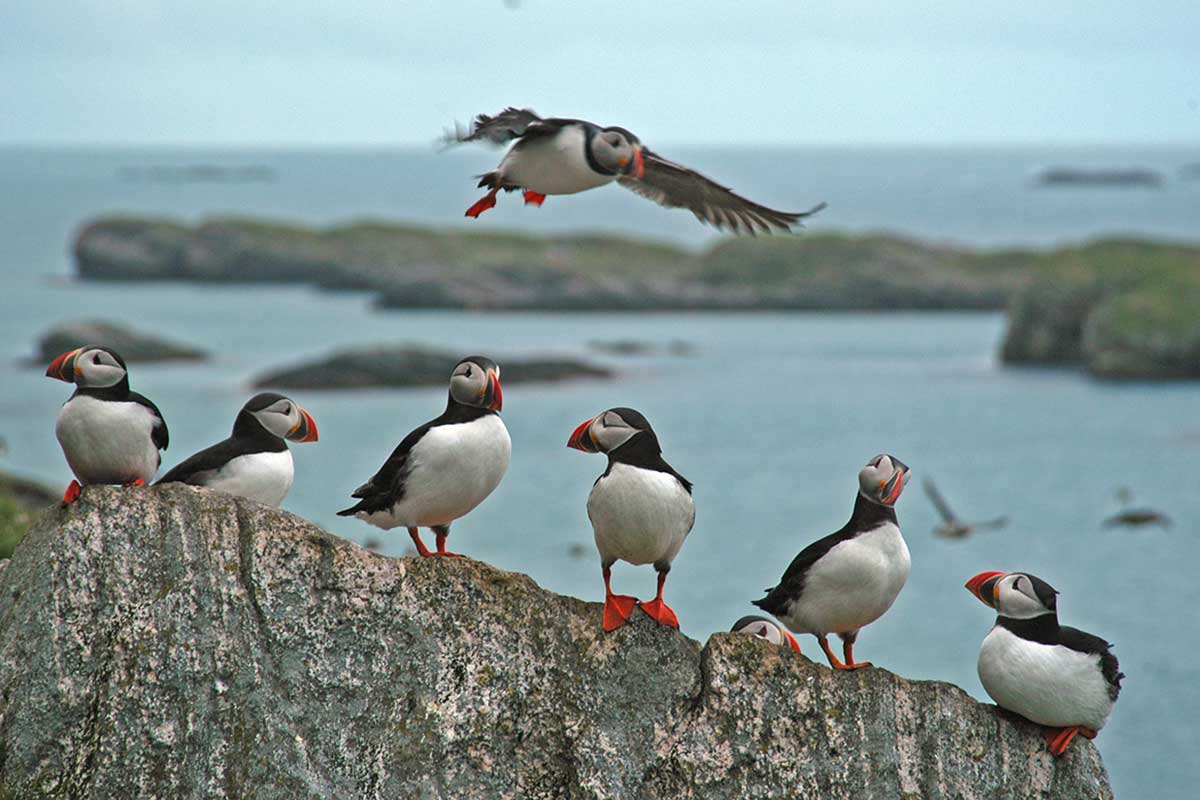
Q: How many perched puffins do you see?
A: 7